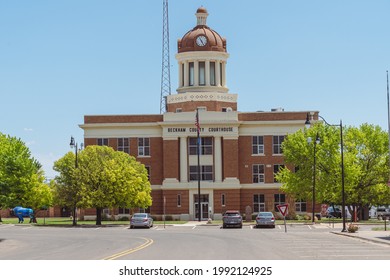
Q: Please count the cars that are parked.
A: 3